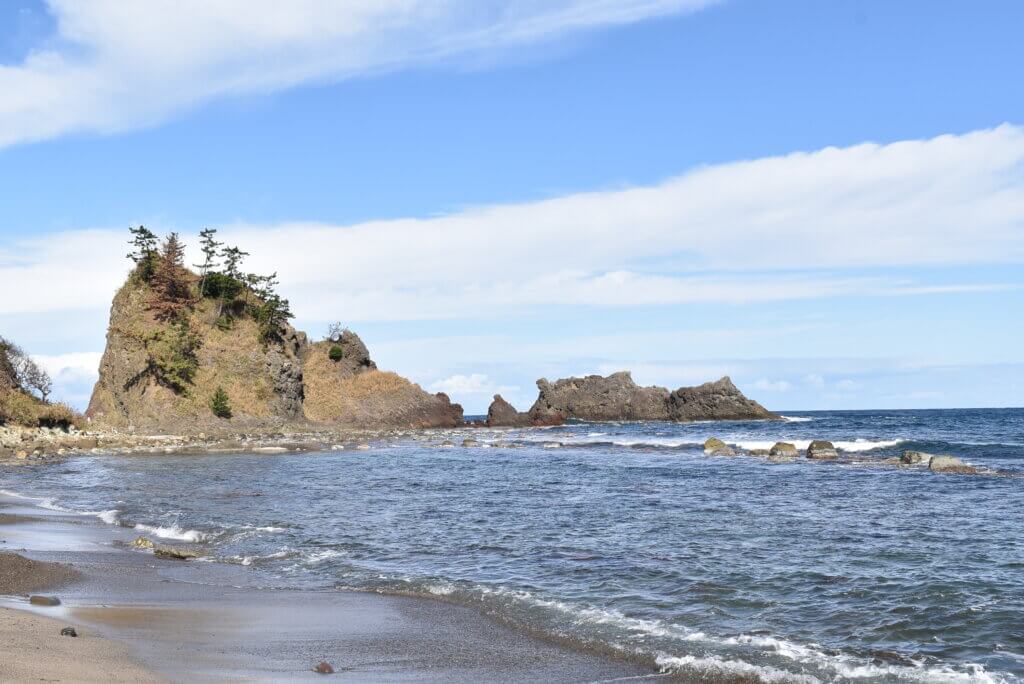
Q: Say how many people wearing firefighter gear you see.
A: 0